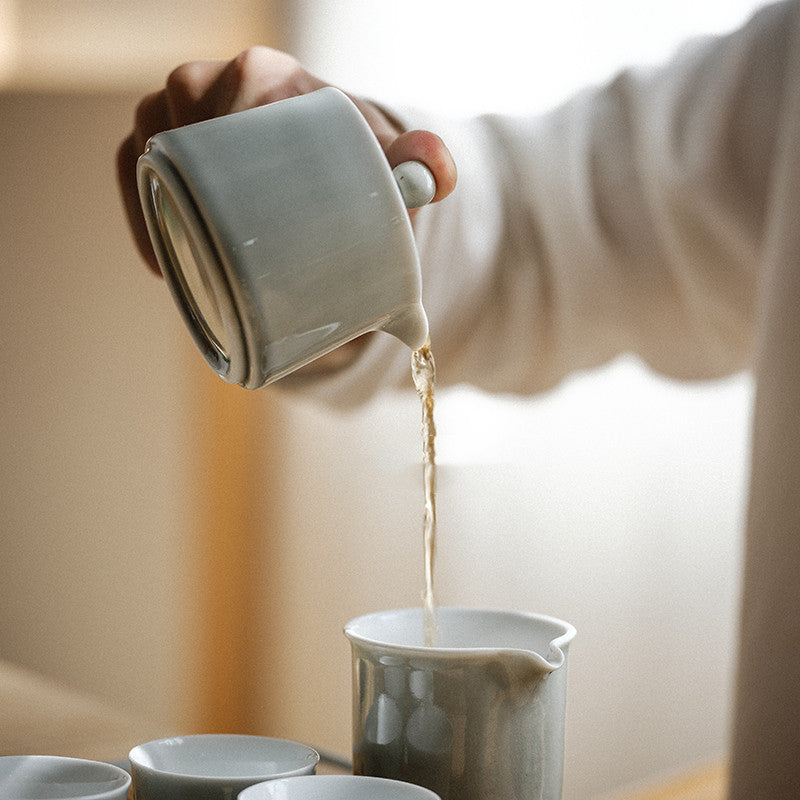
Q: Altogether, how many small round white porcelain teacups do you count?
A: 3